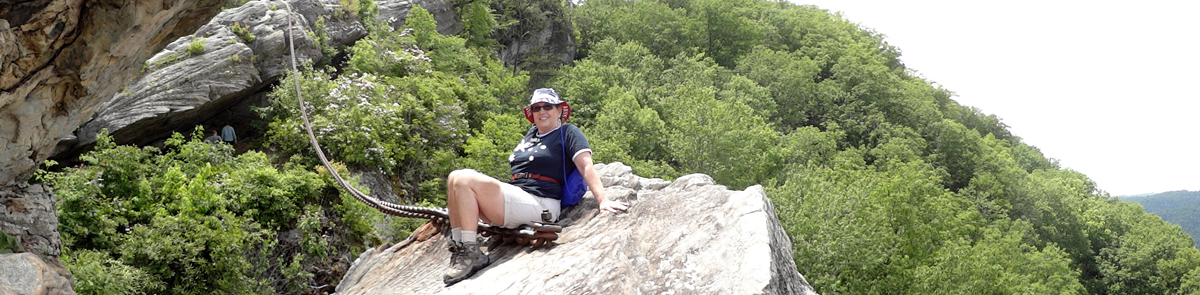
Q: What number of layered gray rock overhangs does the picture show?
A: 1